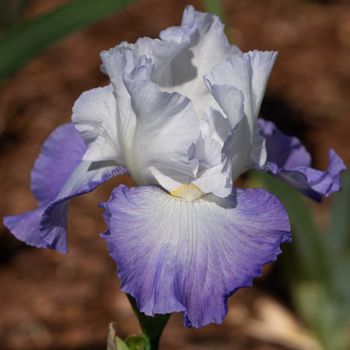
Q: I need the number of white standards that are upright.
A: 3